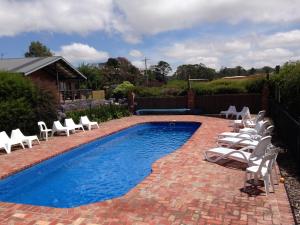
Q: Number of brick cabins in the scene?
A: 1